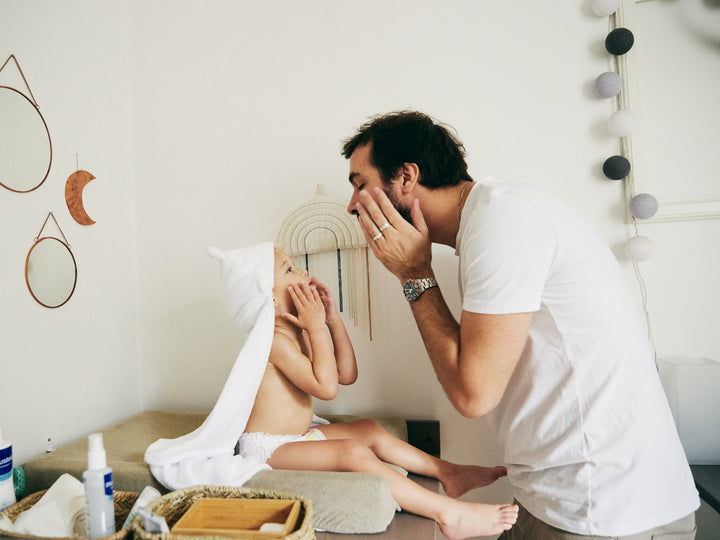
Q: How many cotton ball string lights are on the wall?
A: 7